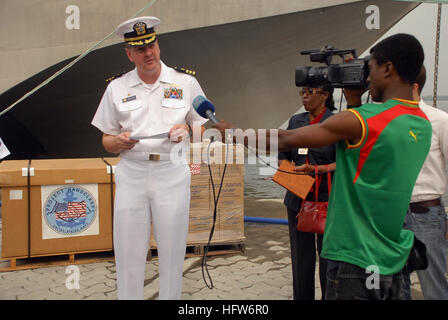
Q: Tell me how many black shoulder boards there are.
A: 2